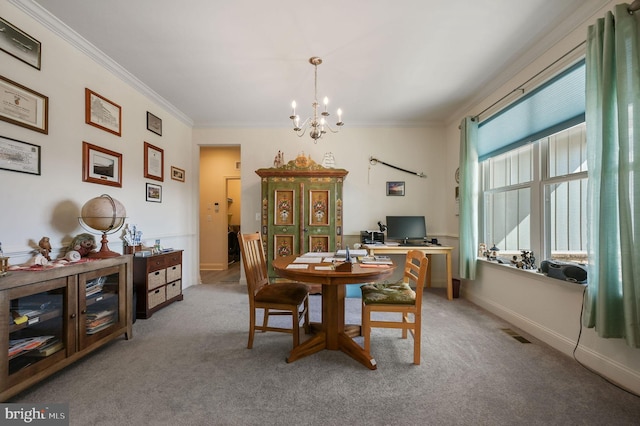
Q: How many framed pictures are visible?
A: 10